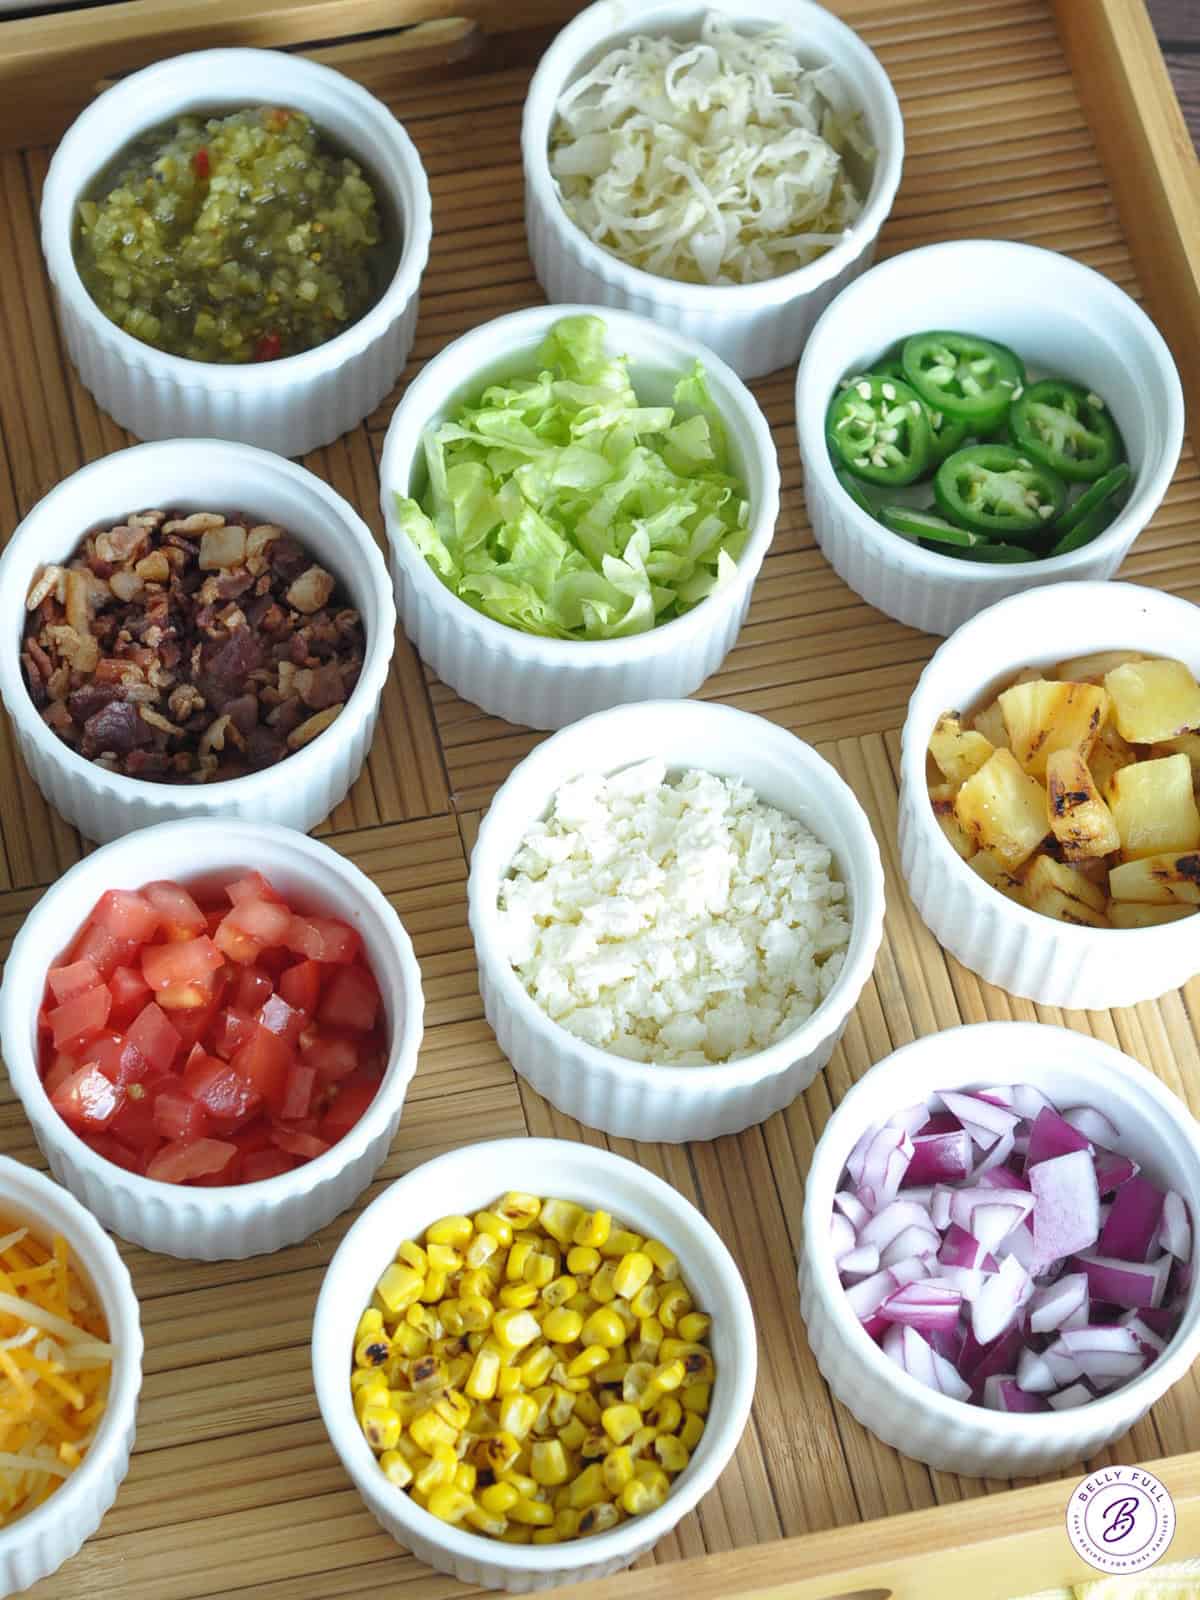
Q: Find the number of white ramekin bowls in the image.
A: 11